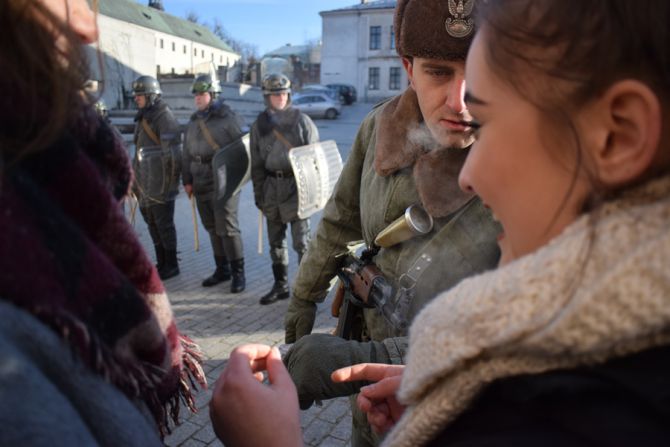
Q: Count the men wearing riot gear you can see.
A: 3